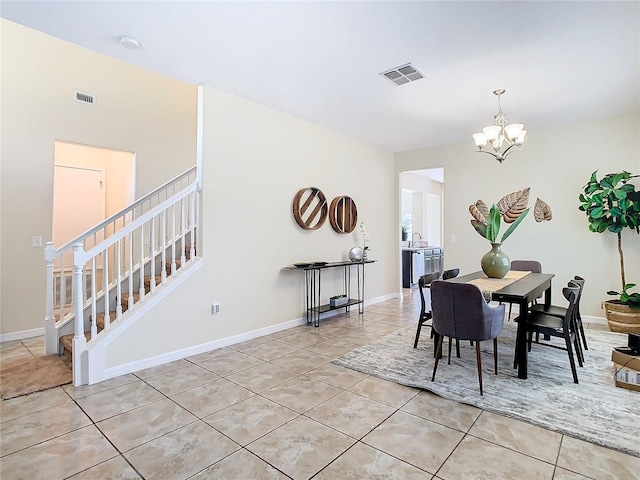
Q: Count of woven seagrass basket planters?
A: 1